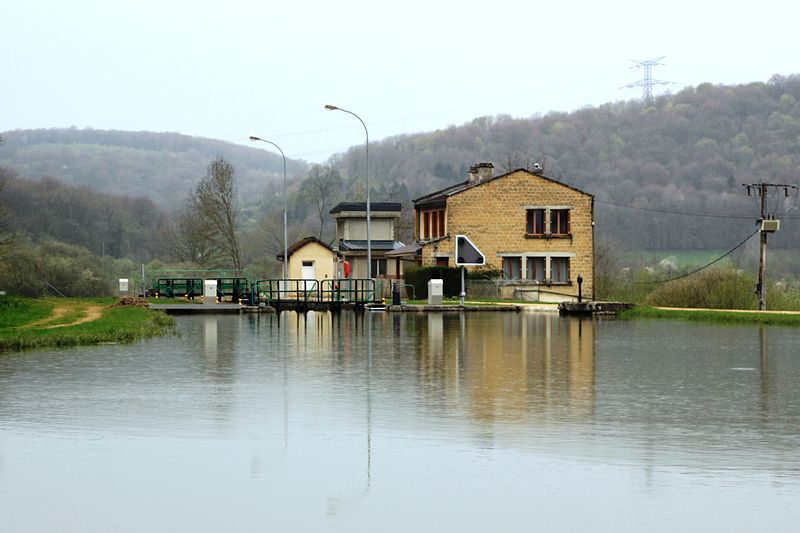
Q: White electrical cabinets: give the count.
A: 3